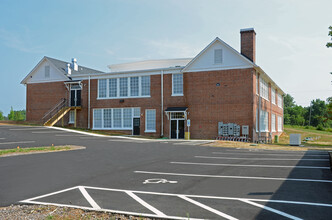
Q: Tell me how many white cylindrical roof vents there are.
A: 2